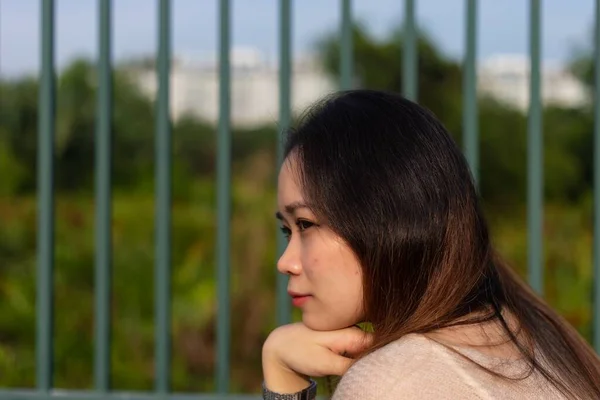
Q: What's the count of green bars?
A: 10